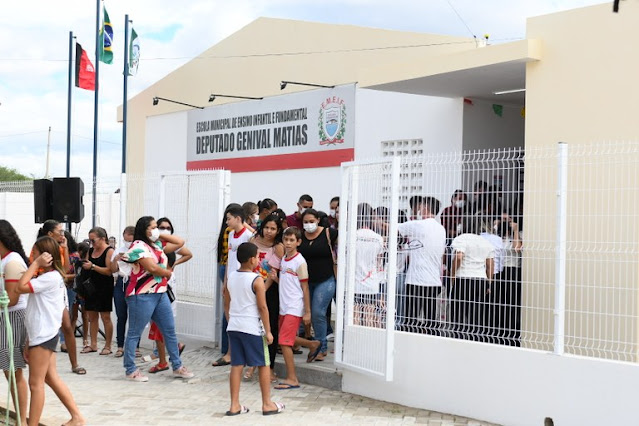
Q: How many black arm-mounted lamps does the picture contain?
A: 3